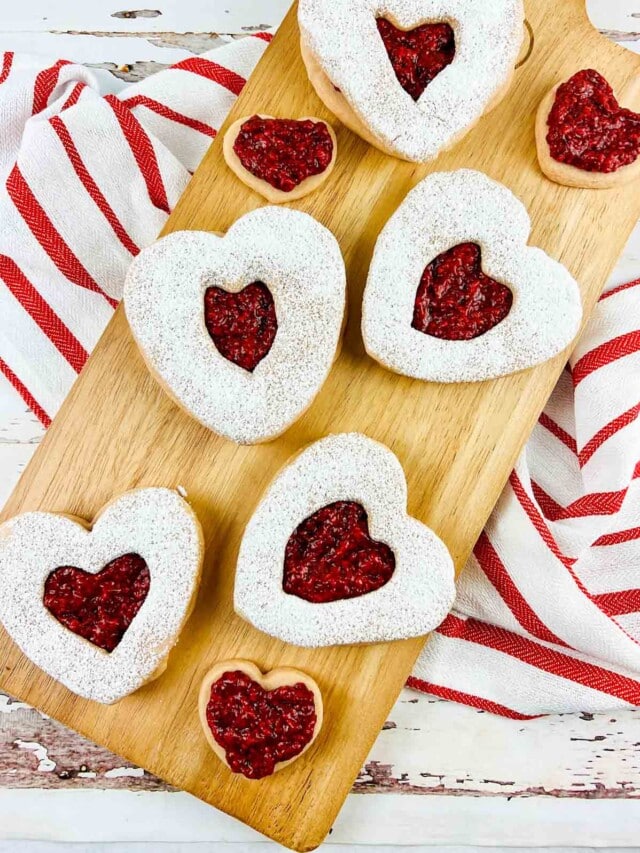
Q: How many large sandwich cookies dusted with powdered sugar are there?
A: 5